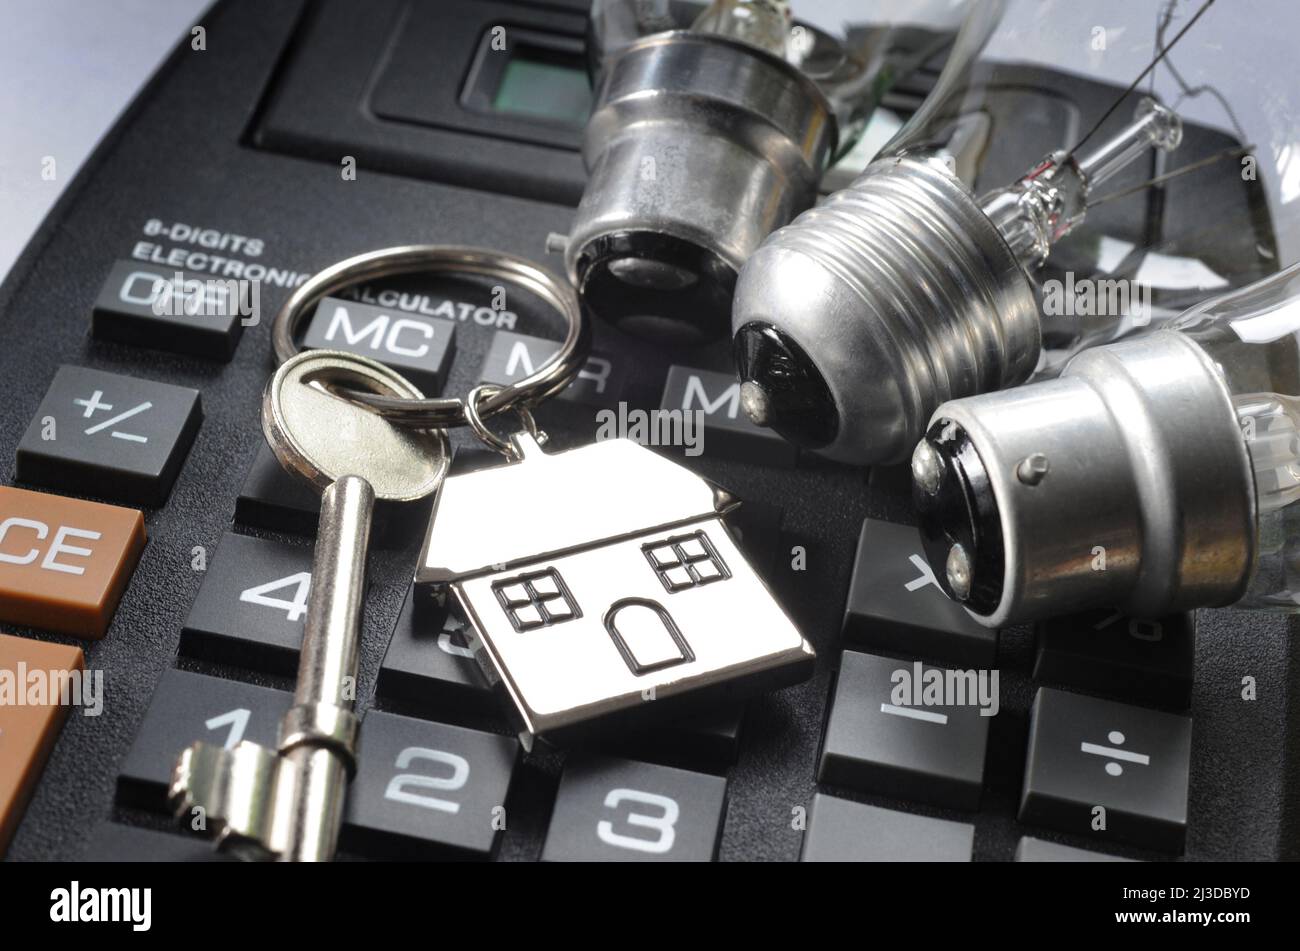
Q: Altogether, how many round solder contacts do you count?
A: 5